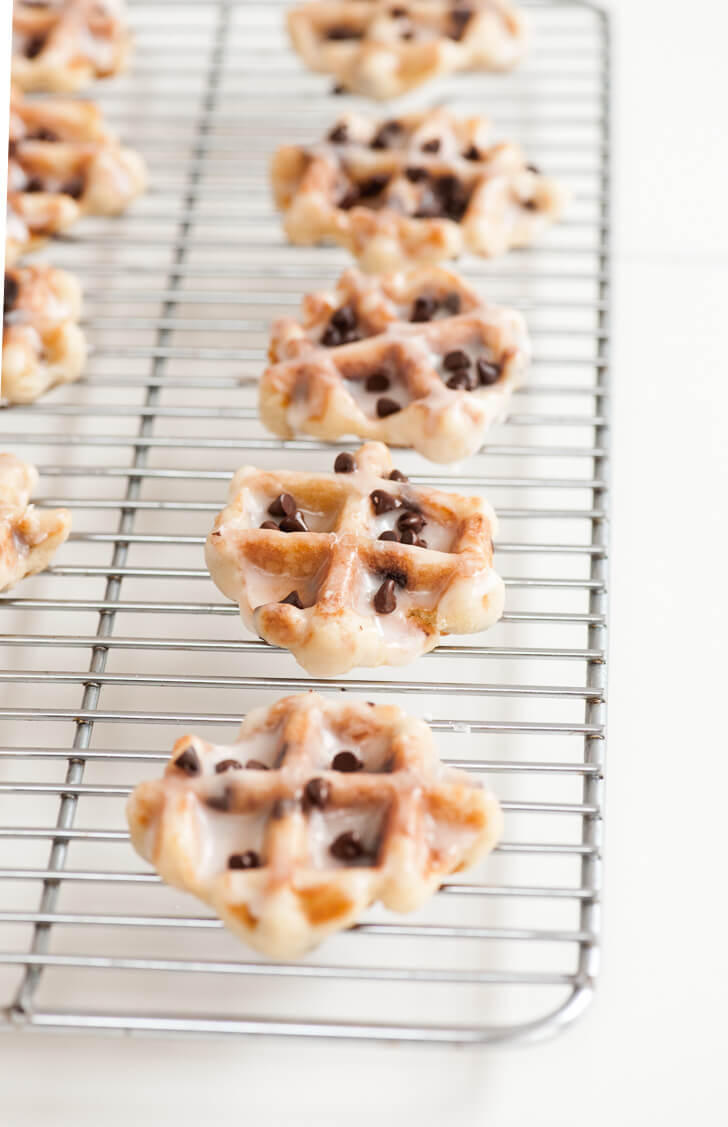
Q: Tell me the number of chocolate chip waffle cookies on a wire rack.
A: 9